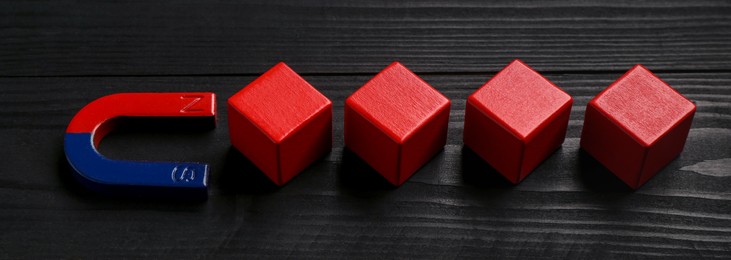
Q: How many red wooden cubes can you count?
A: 4